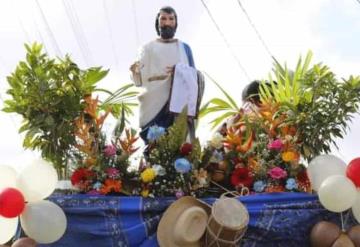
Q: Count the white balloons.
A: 7